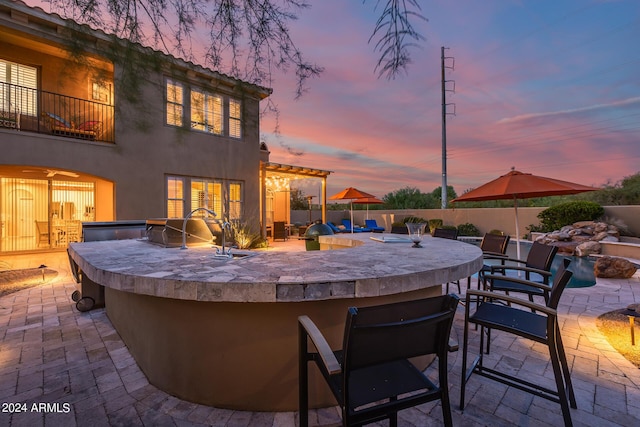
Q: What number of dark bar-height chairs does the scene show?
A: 6